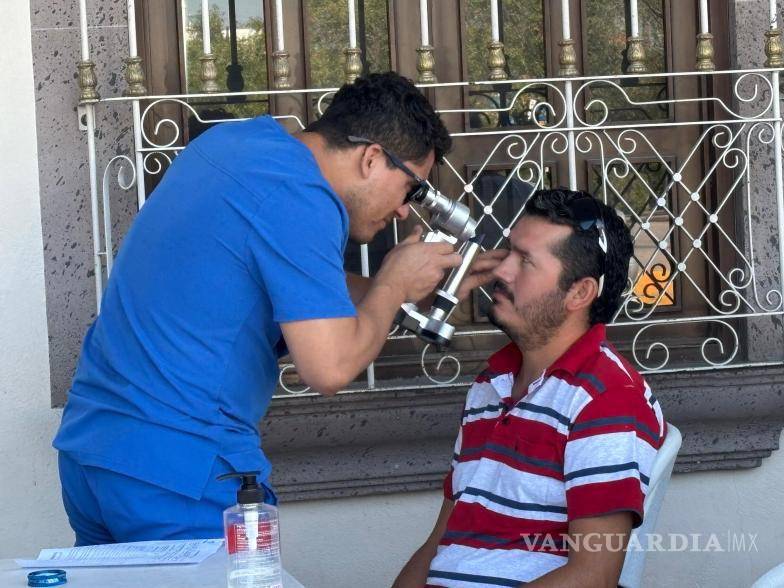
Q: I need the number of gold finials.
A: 11